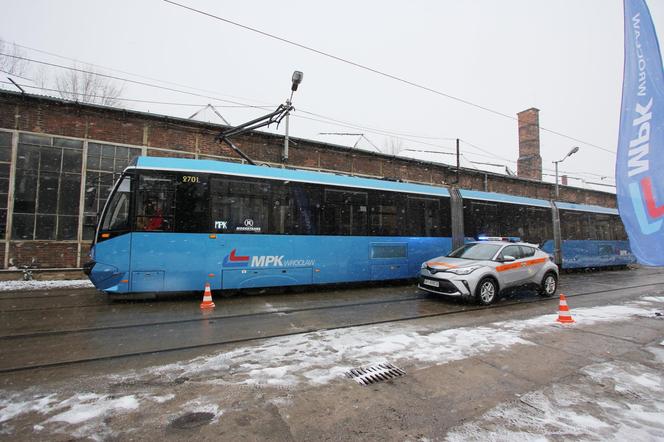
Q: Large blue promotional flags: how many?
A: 1